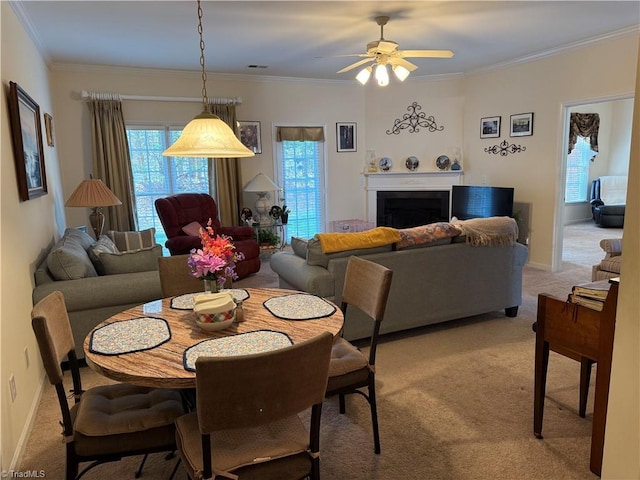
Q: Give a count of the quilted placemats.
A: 4